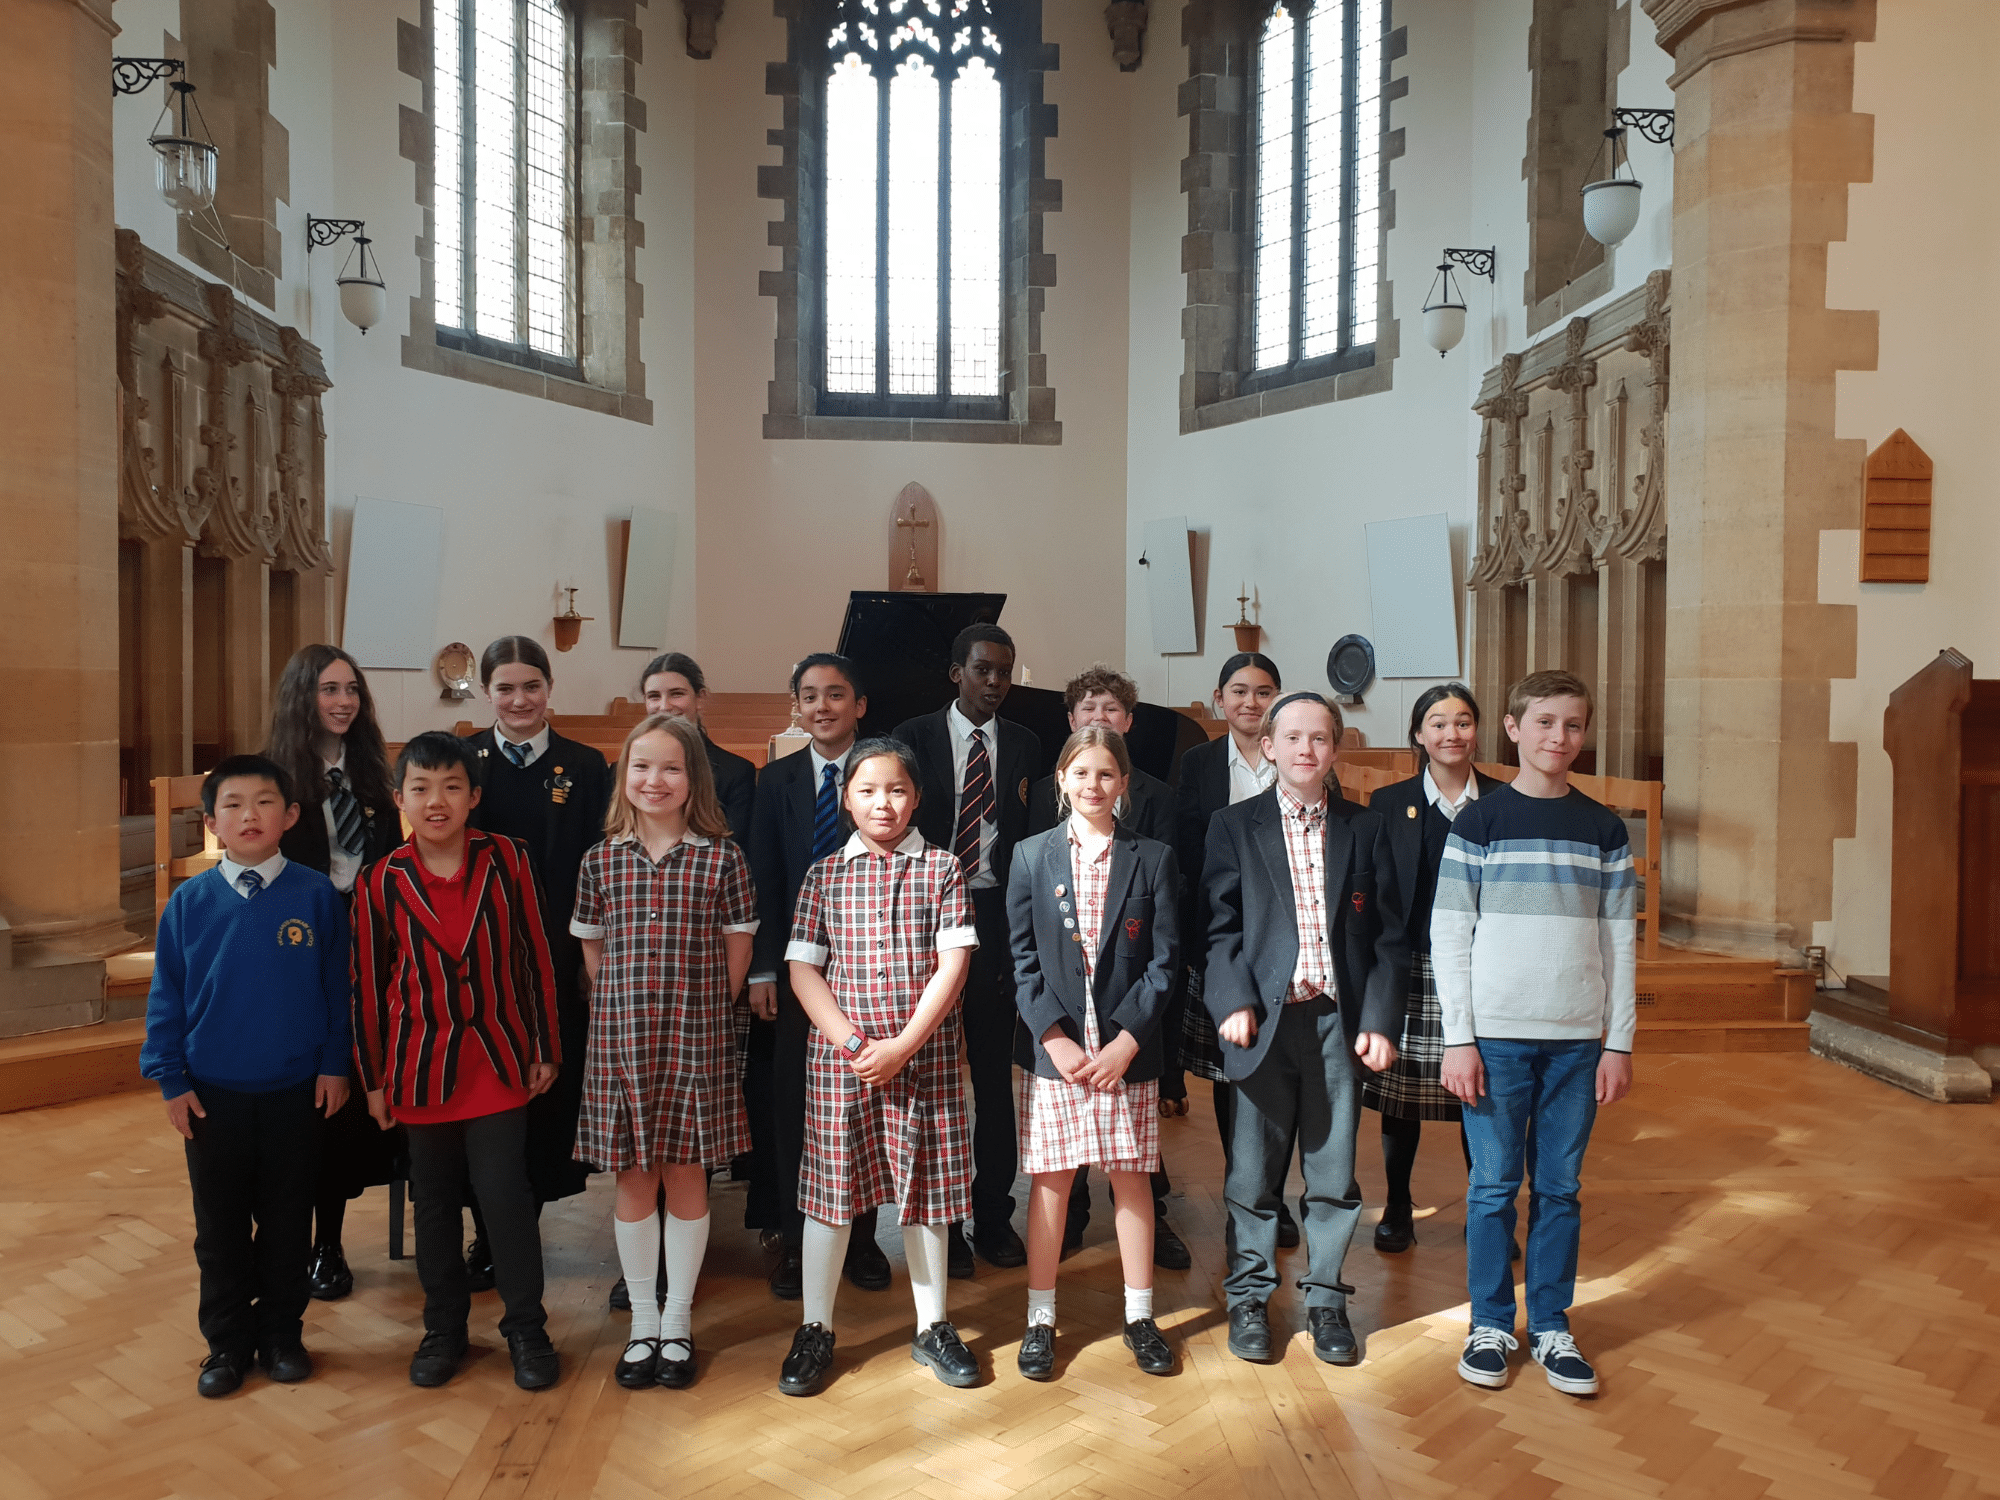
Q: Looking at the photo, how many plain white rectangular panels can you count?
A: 4